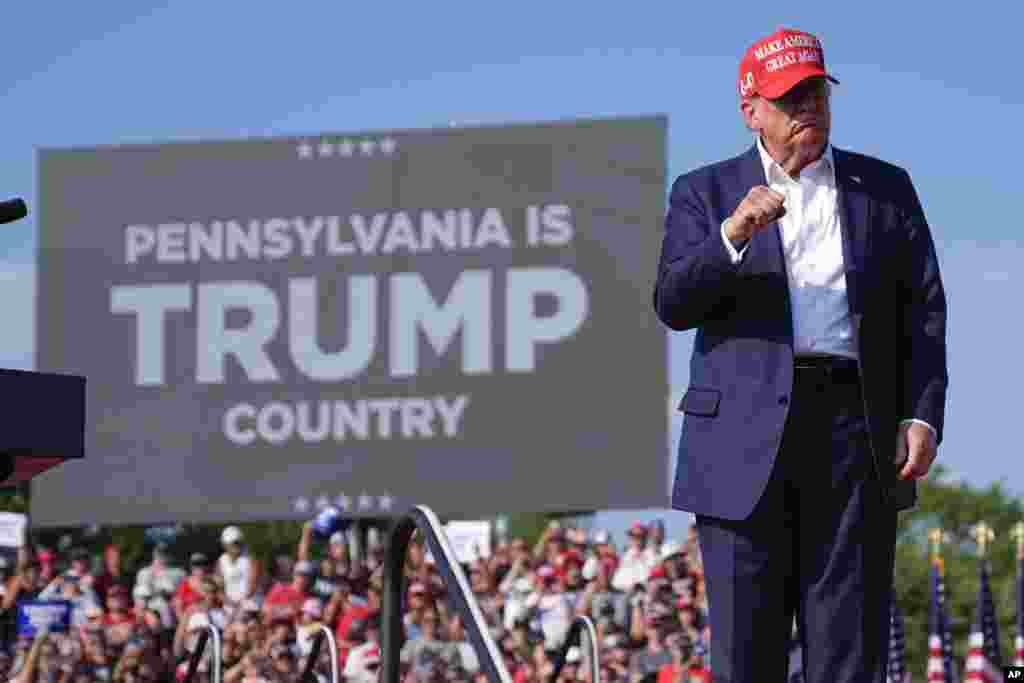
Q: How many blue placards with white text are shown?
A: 1